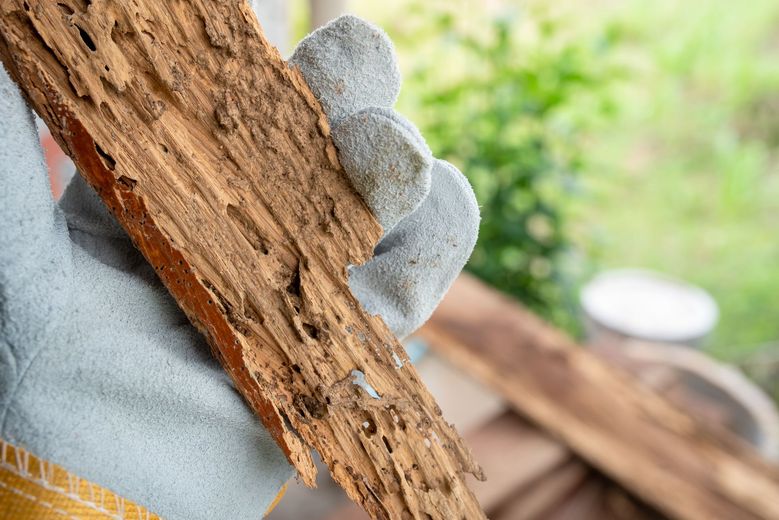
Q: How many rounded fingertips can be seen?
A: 3